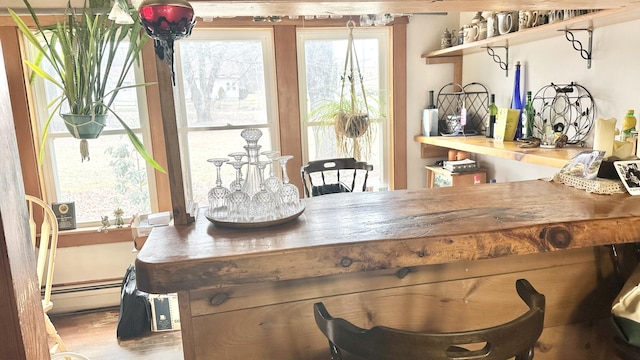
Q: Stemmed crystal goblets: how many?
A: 6